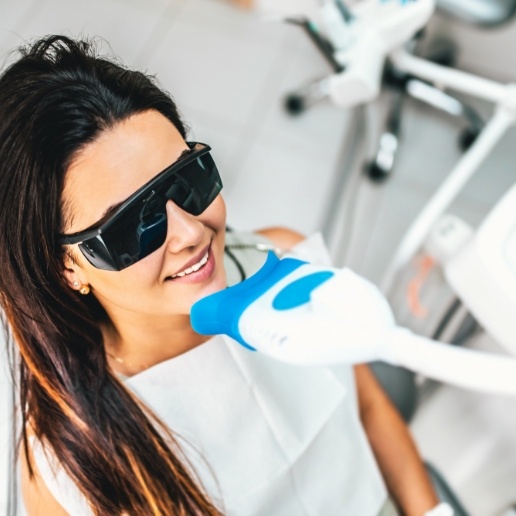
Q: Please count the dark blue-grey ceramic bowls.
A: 0